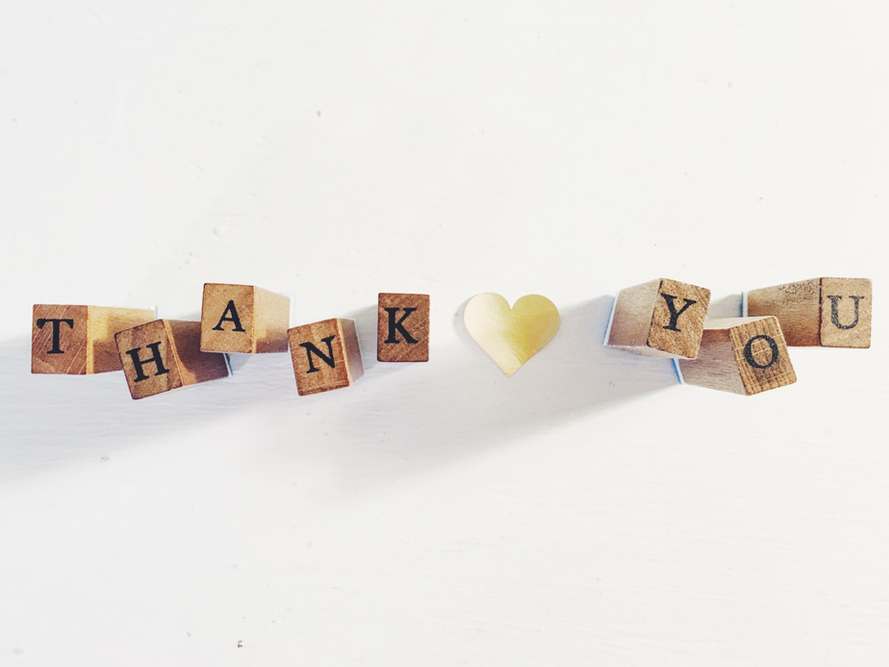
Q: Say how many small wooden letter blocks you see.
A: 8